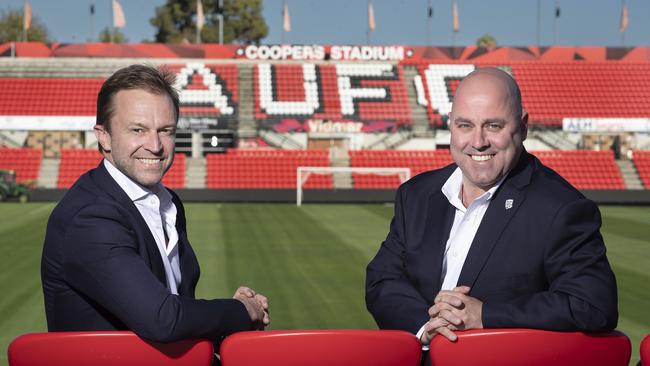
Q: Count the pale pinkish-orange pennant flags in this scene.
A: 7